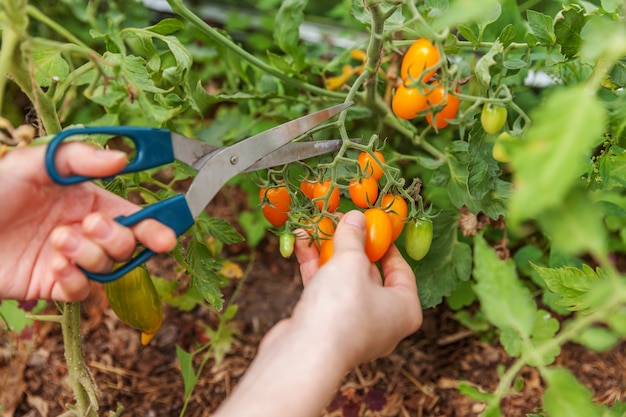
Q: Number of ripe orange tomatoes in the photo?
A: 12